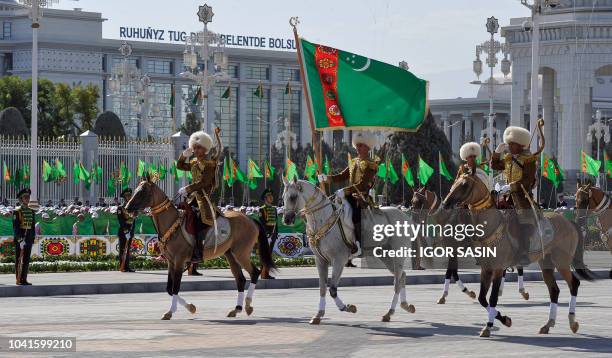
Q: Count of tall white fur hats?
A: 4